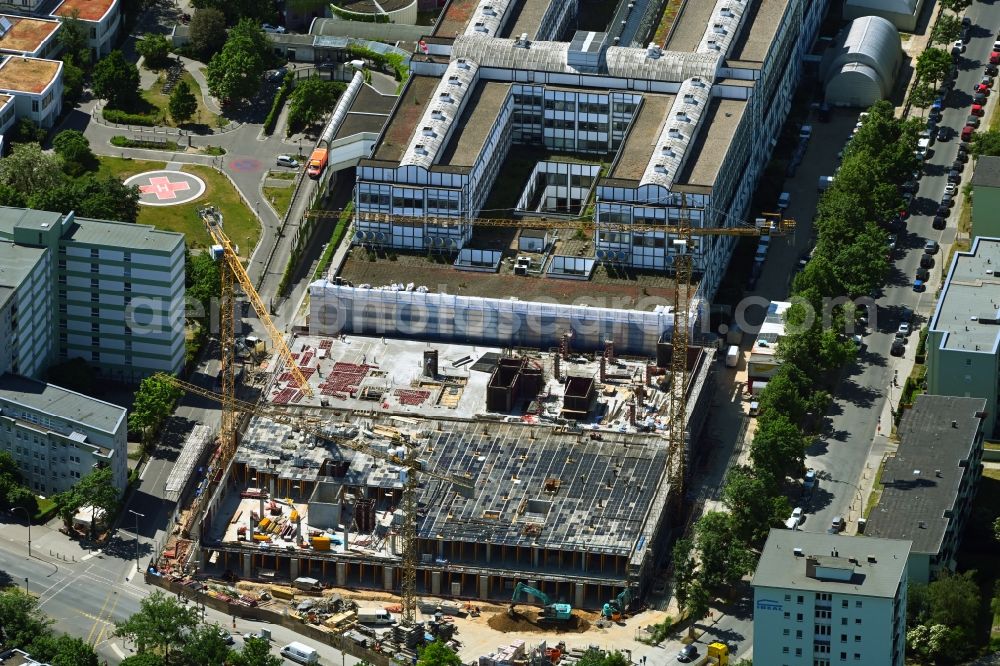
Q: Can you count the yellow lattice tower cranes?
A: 3